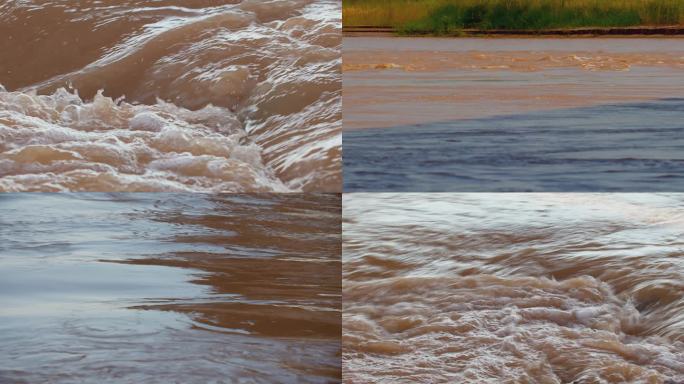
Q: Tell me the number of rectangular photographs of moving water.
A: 4